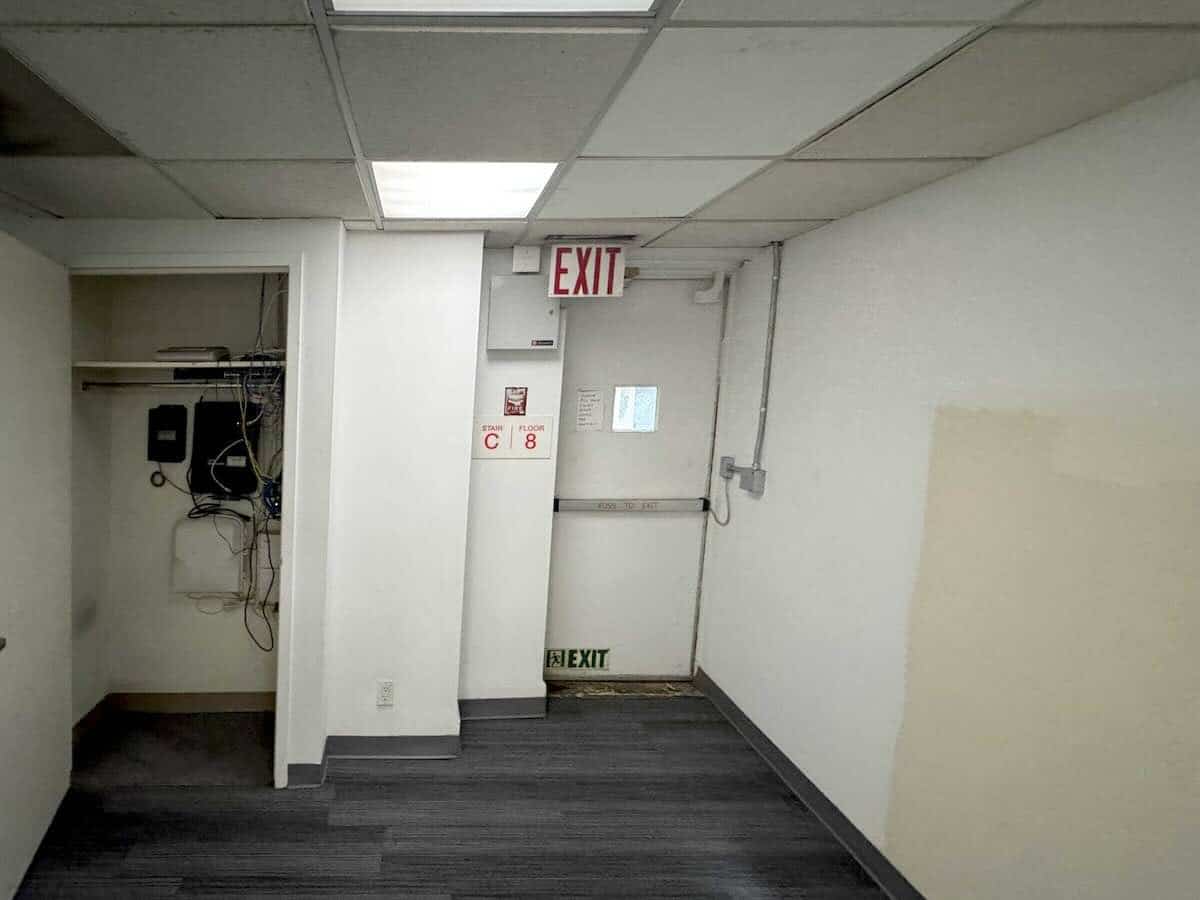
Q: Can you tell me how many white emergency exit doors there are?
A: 1